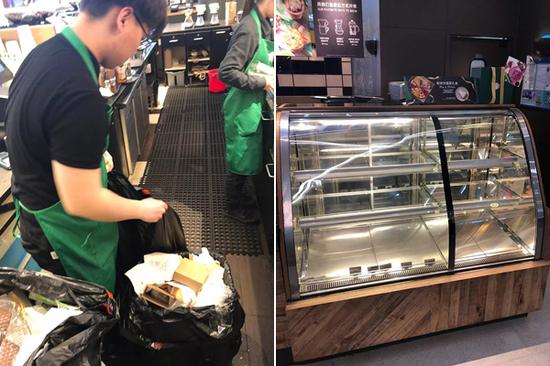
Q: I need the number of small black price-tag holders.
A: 5